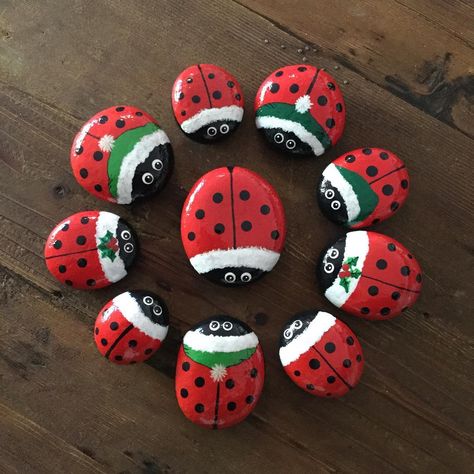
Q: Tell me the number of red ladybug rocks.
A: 10